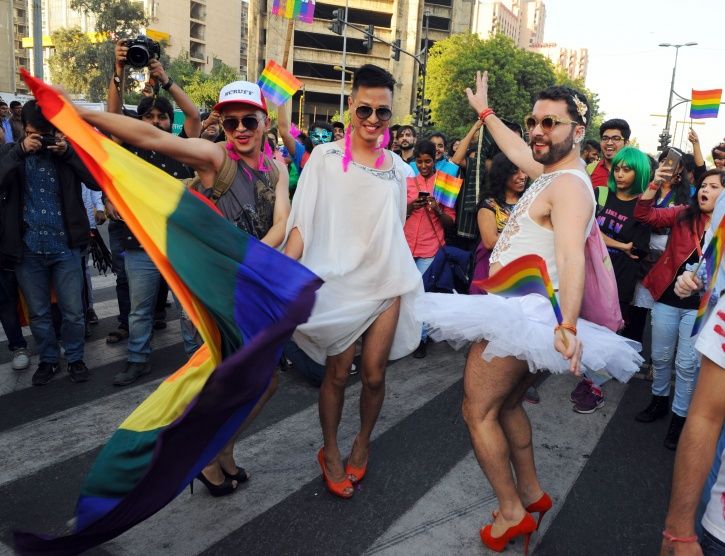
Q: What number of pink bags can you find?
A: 1